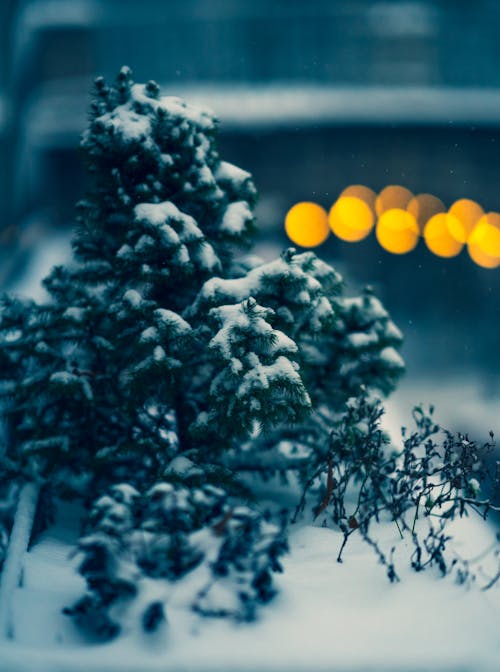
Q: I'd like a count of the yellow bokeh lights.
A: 10